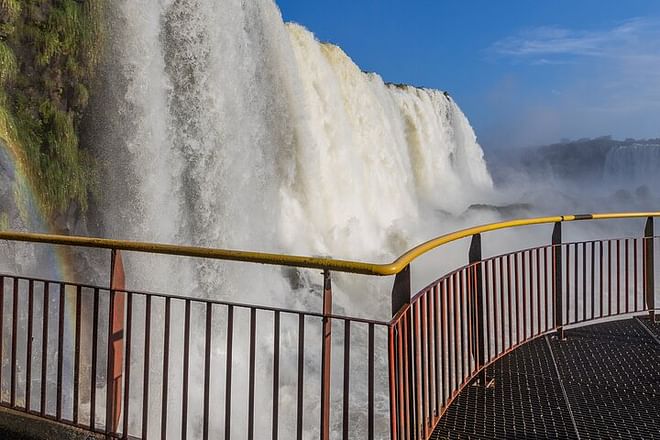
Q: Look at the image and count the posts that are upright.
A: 6